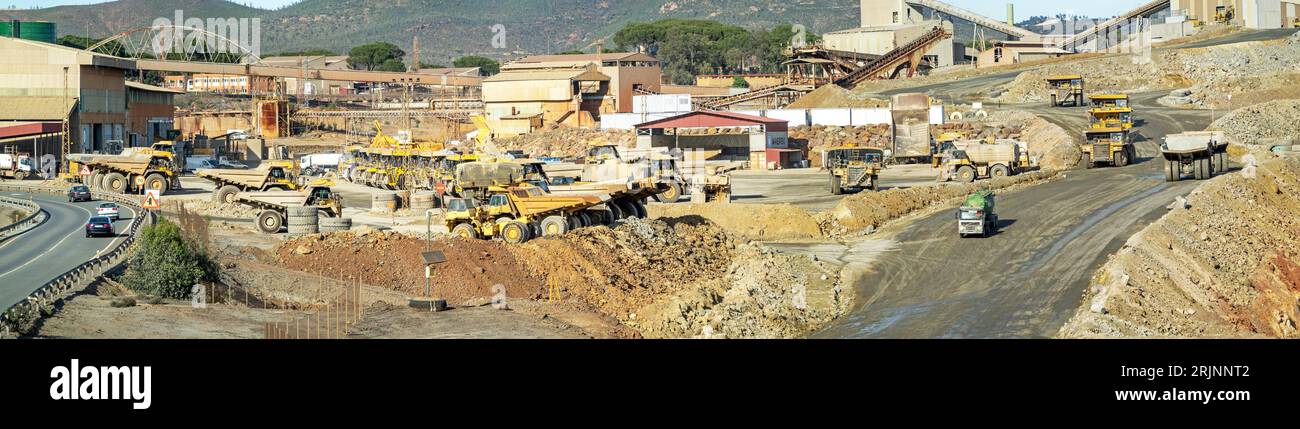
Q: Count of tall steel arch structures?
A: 1